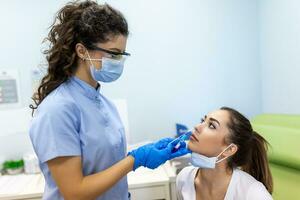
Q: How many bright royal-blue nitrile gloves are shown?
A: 2